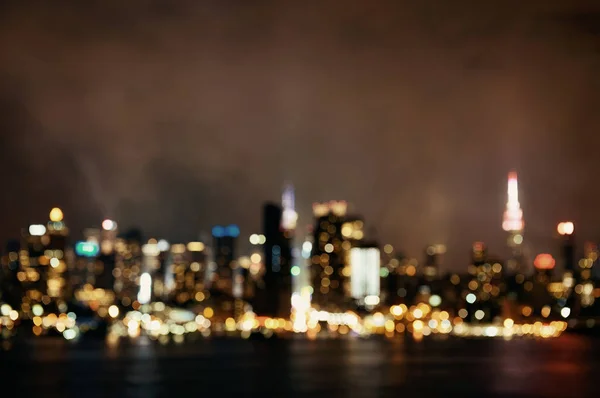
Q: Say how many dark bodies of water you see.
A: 1